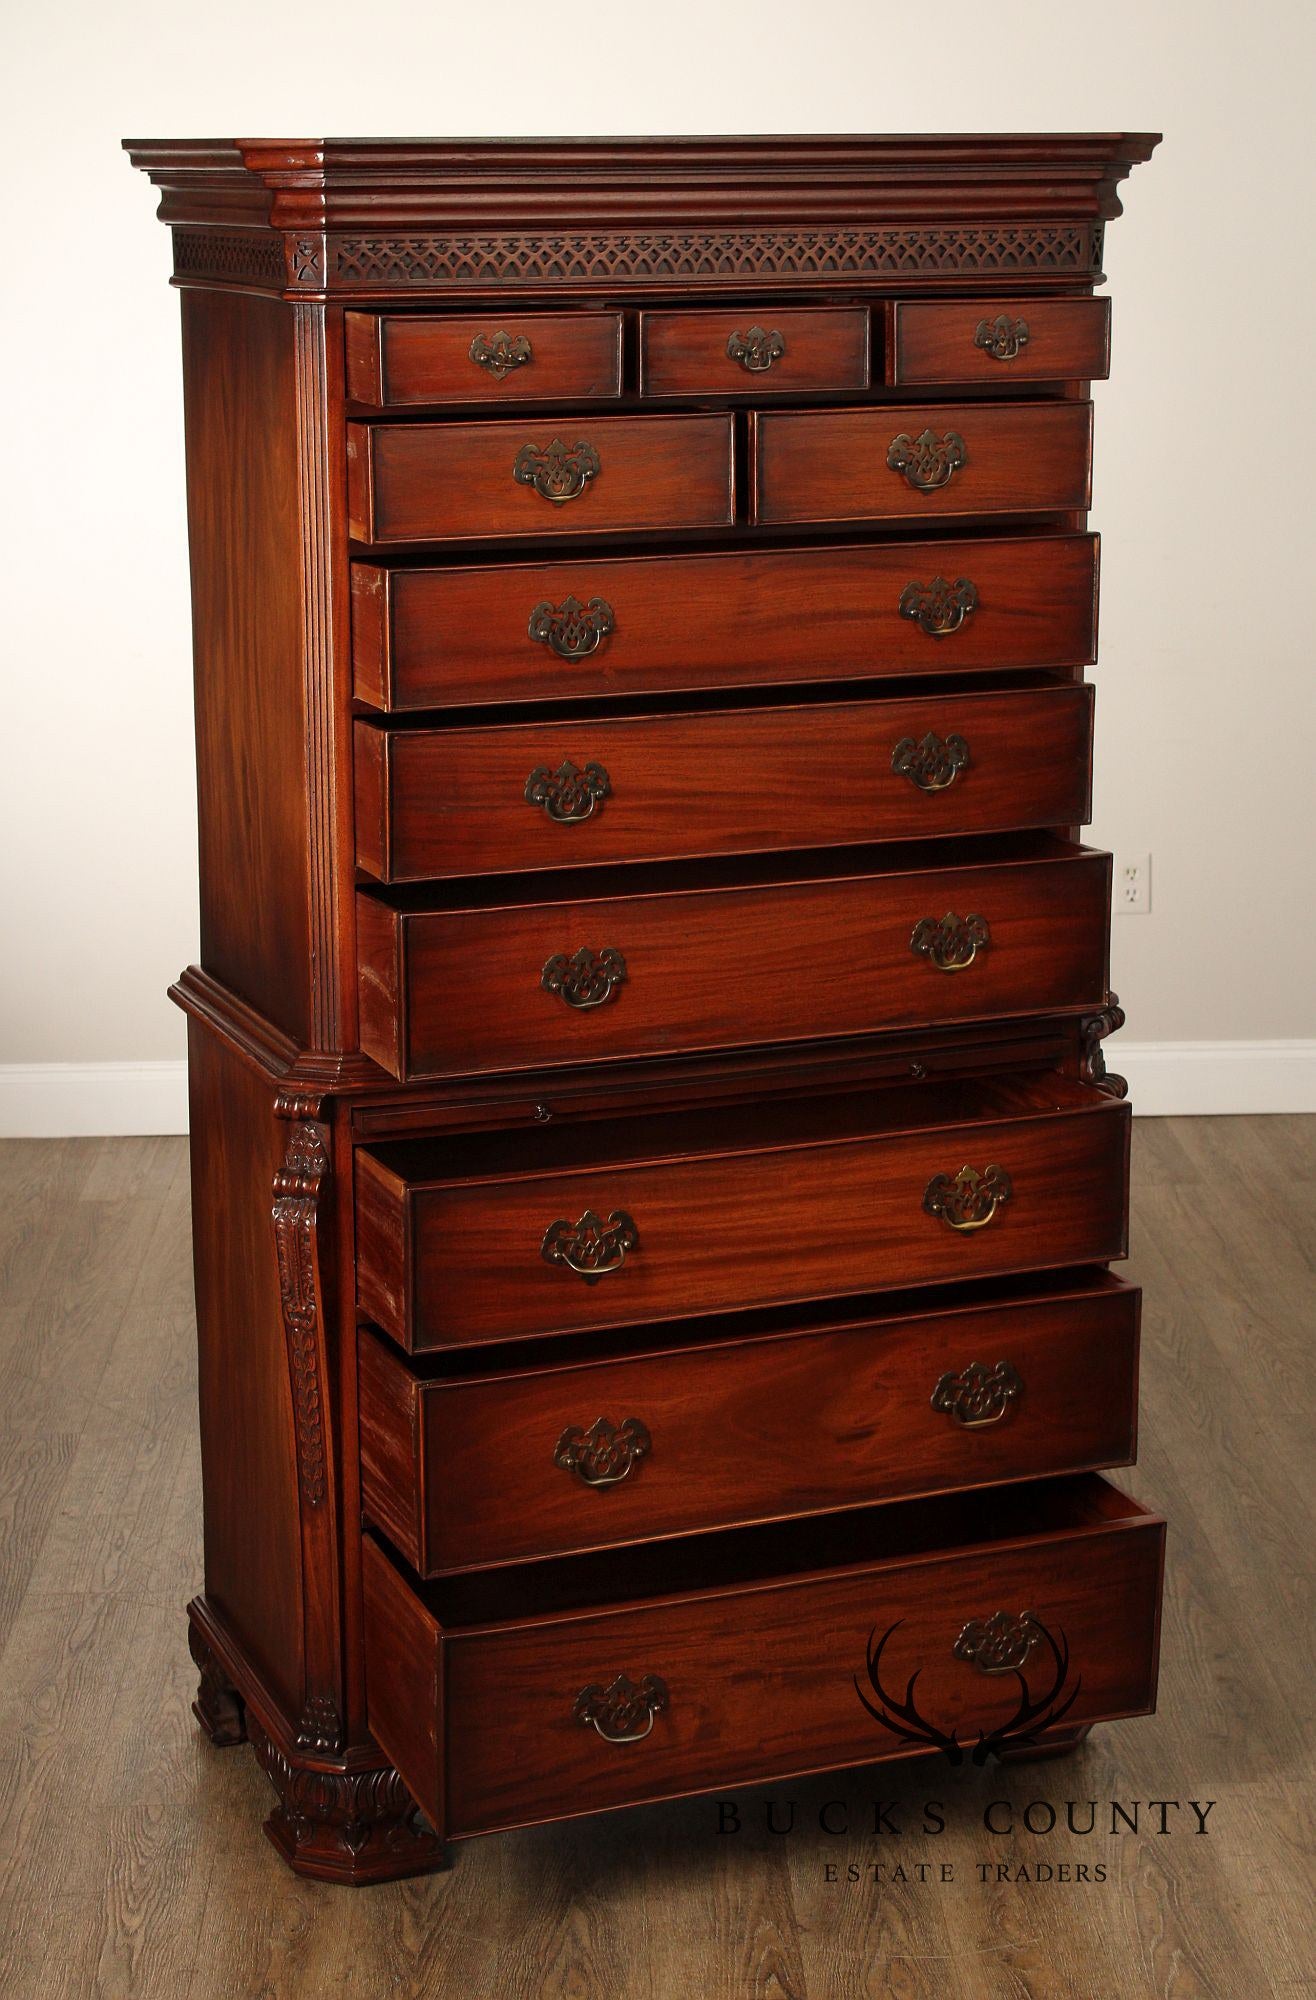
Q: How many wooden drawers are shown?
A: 11